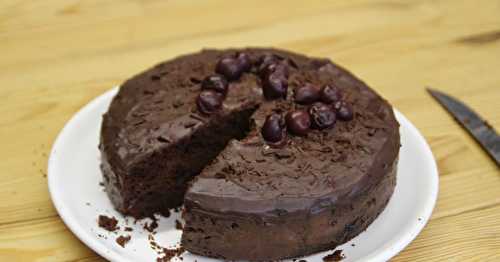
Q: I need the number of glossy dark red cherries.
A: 13